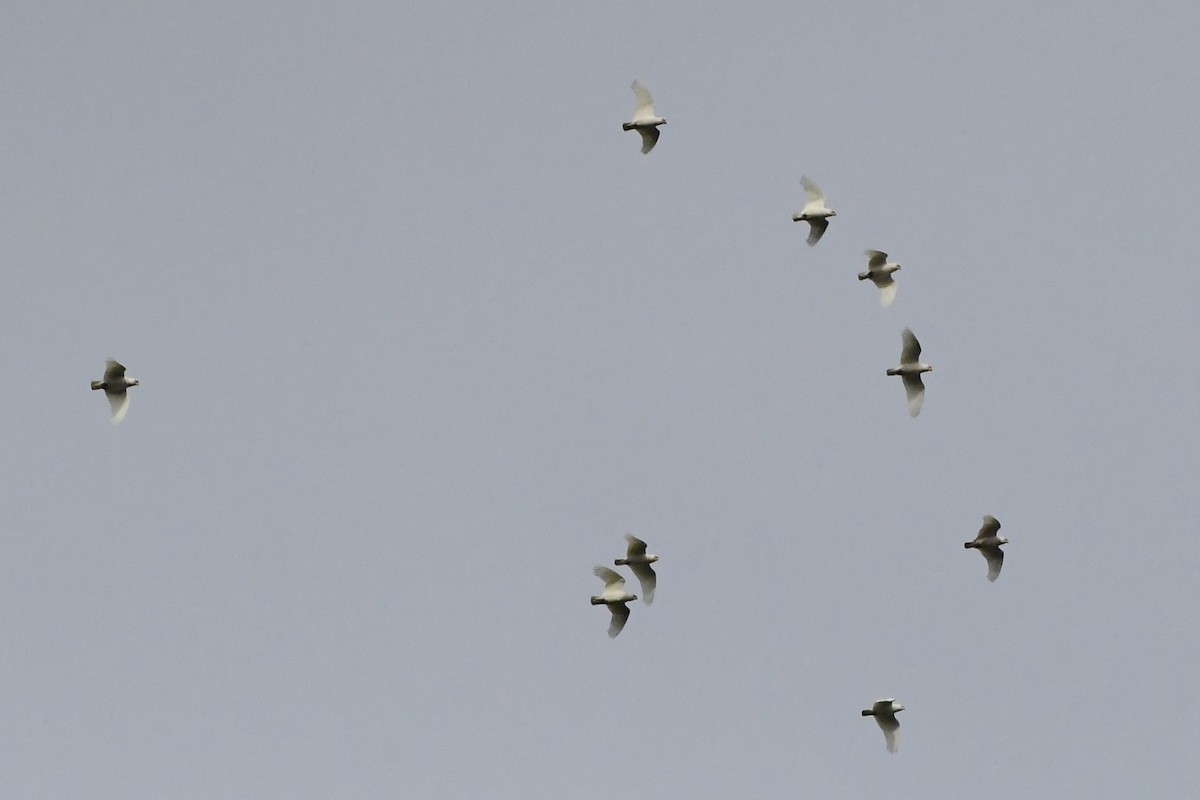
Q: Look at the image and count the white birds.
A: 9